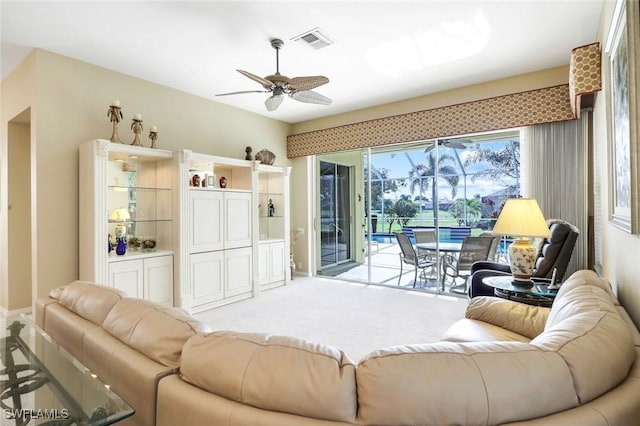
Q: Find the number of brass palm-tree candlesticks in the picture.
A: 3